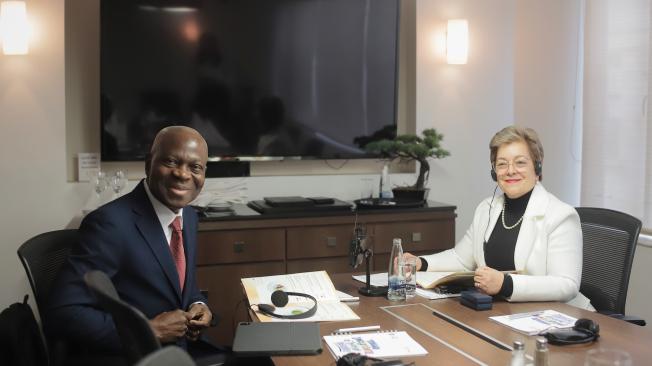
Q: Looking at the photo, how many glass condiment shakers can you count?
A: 2